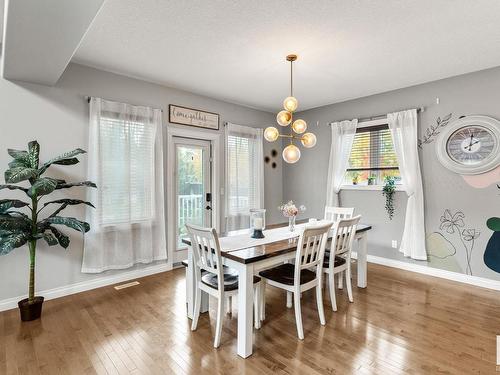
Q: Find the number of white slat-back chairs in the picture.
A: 4